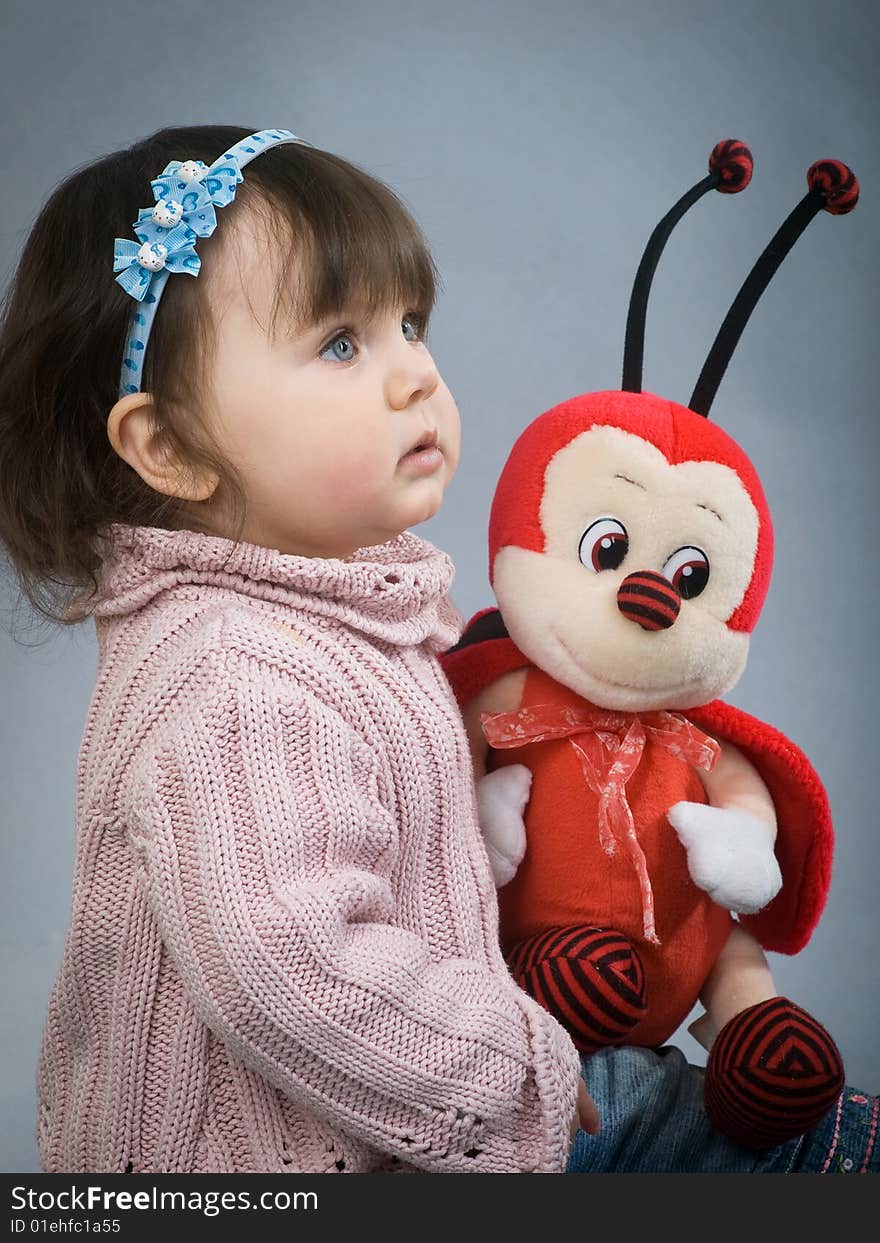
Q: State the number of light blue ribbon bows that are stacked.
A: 3